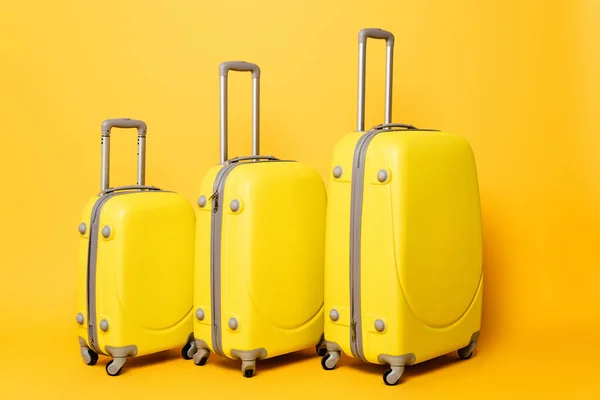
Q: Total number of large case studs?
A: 4